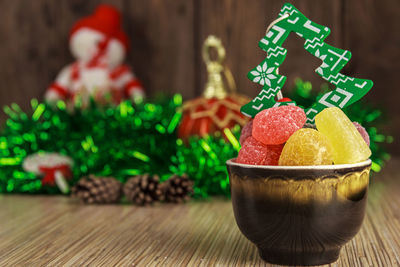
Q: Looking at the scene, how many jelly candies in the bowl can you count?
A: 6